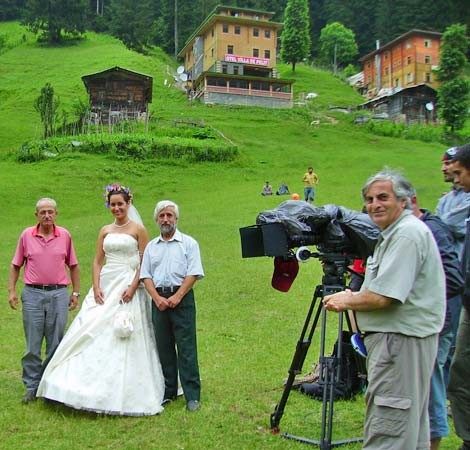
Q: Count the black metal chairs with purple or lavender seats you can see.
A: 0